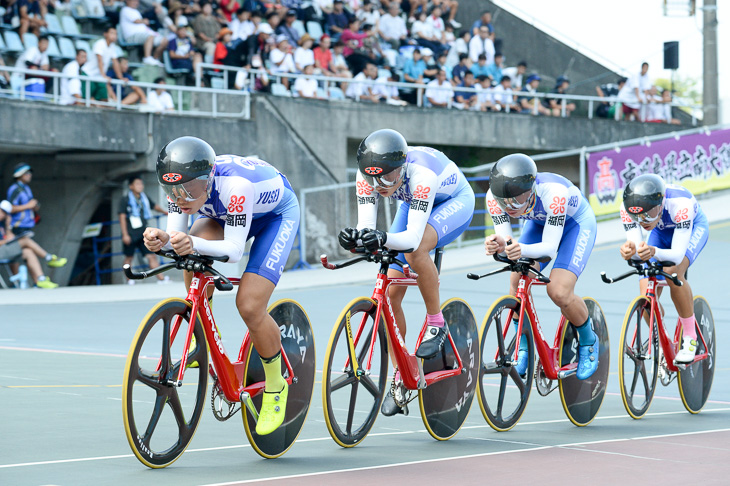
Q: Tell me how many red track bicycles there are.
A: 4